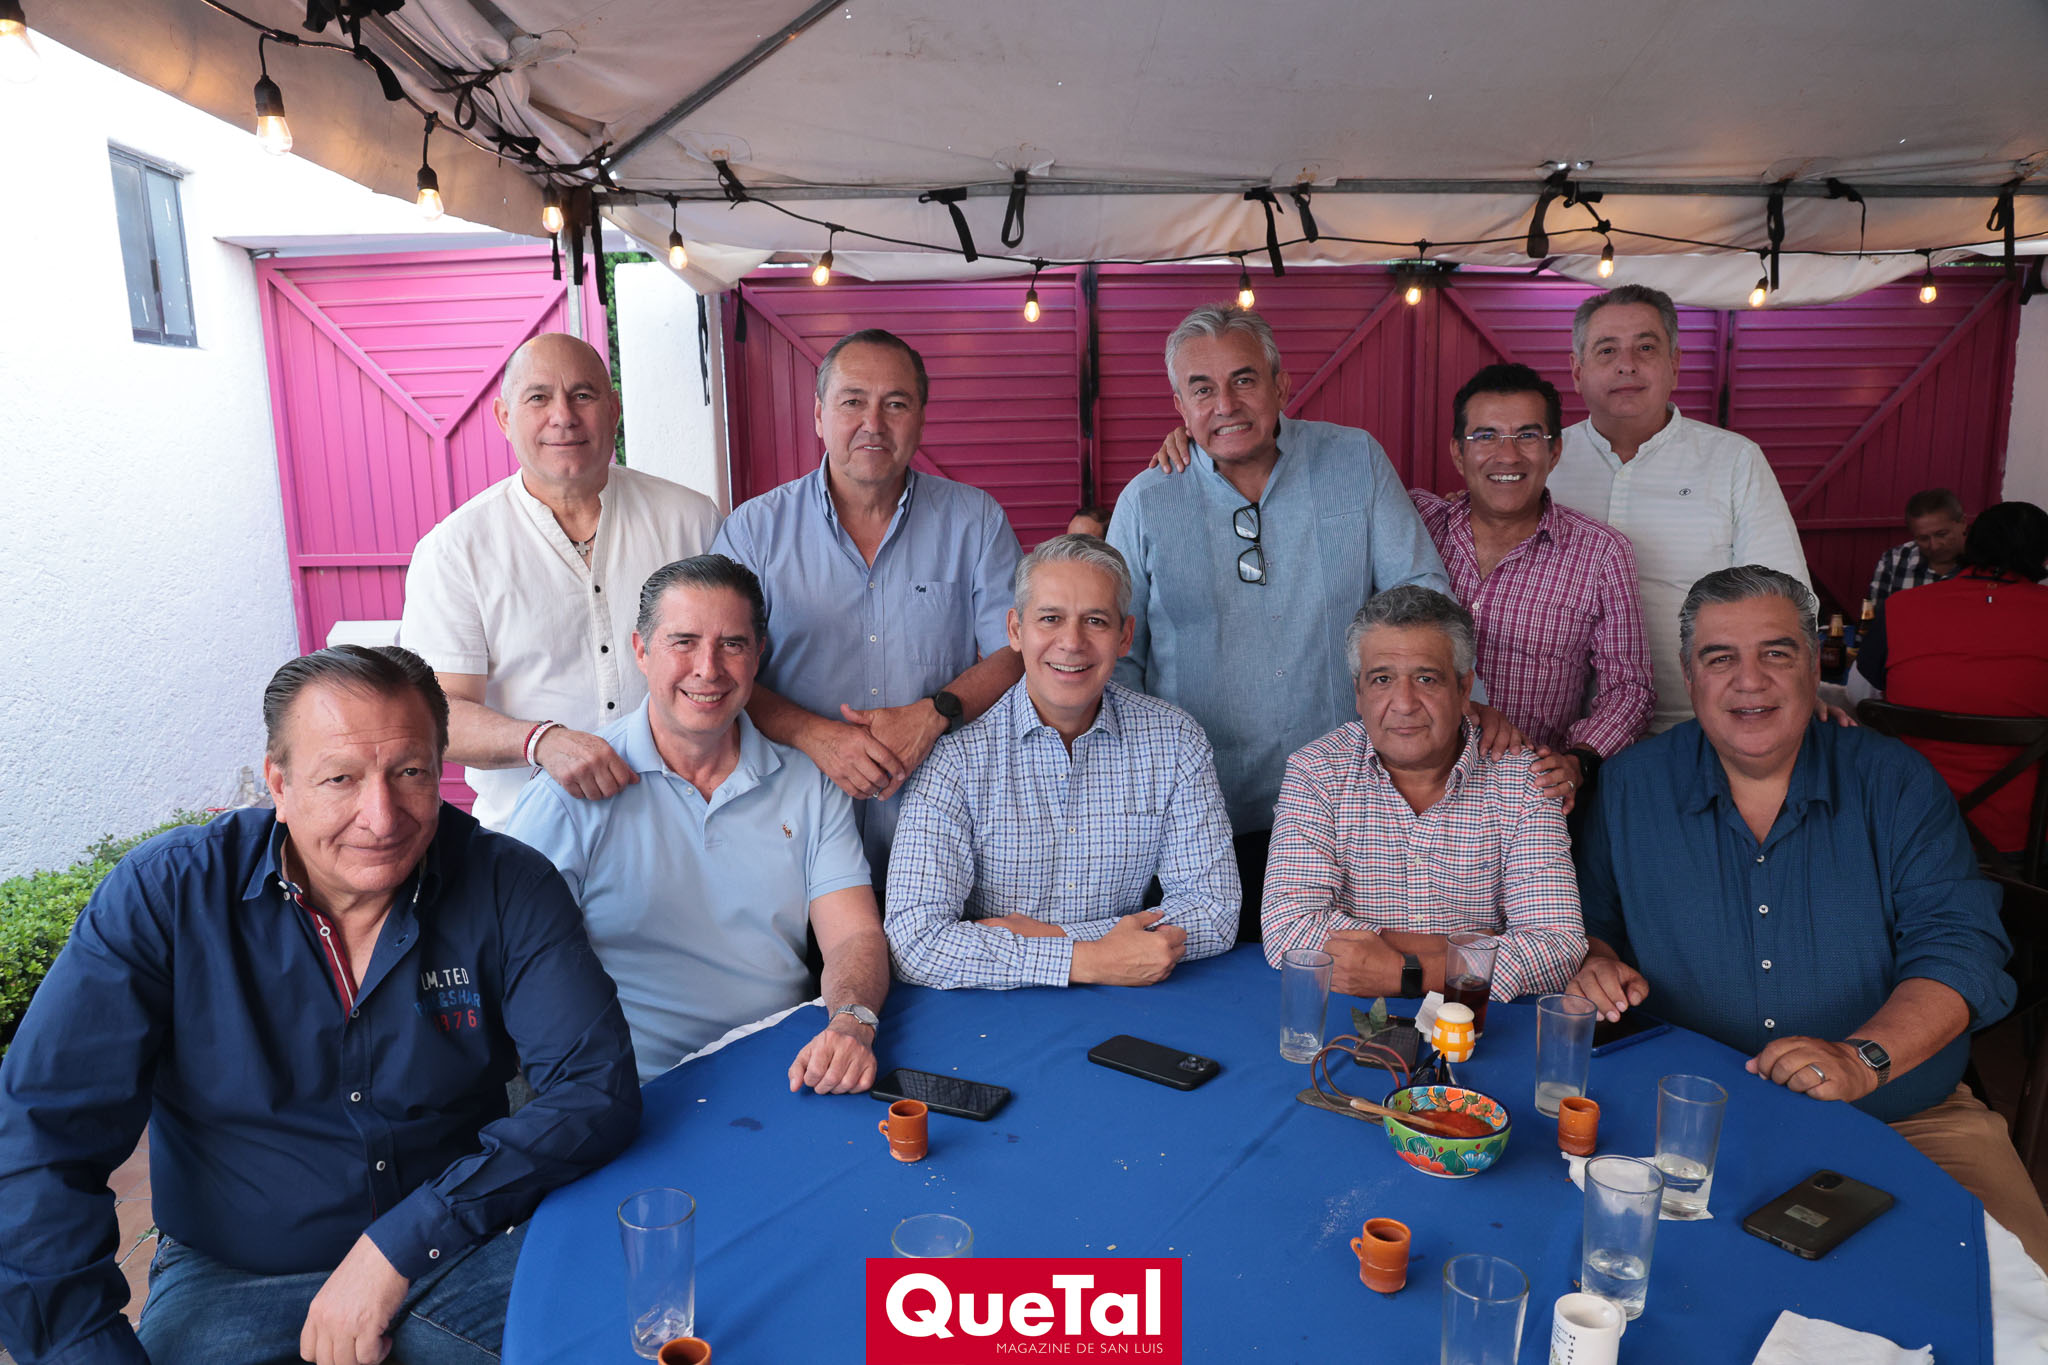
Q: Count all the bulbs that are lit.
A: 12